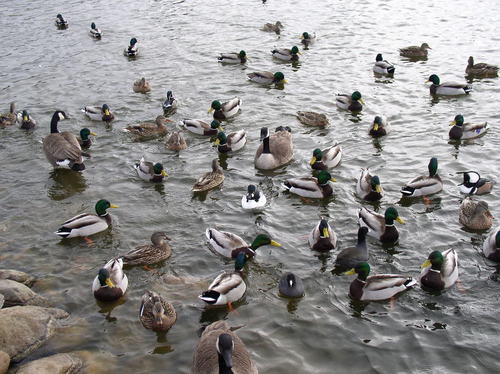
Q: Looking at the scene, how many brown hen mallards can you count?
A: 12